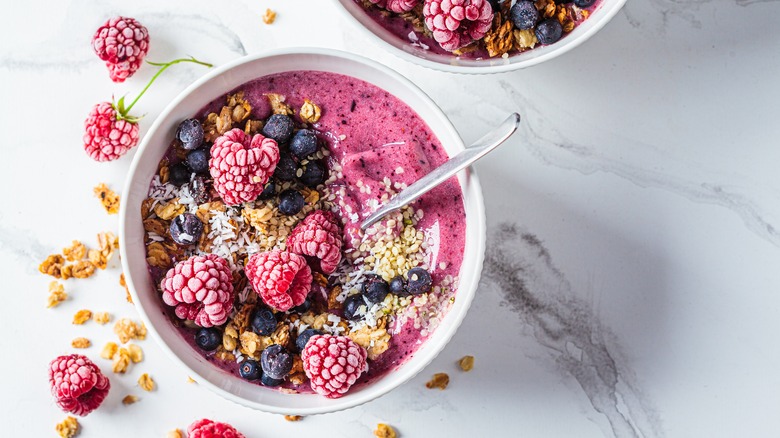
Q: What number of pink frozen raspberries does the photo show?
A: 11